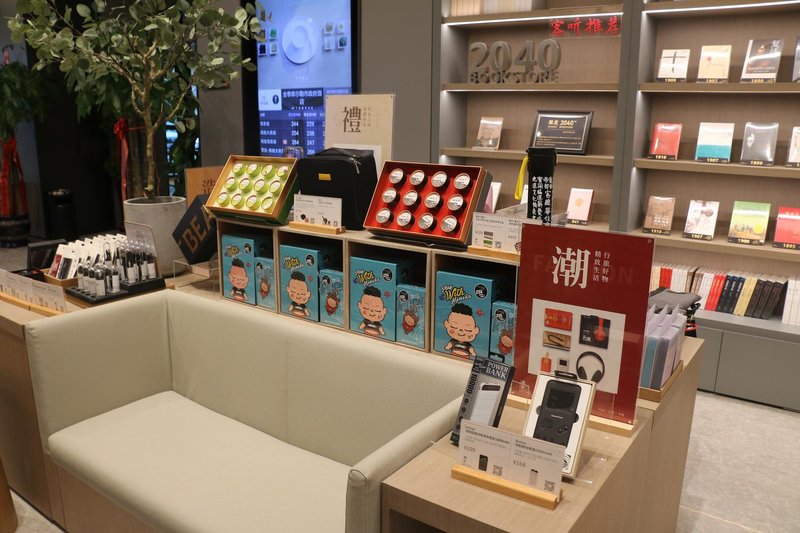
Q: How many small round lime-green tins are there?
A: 12